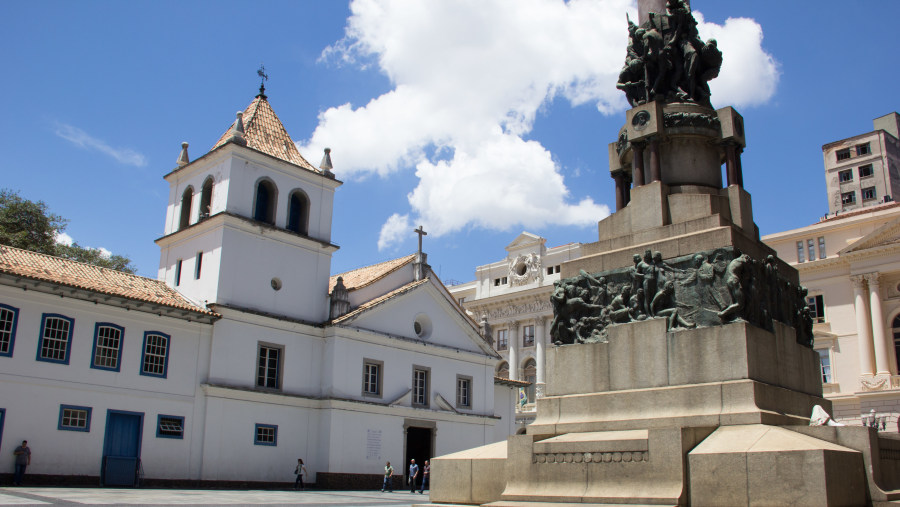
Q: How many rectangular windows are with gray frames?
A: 4